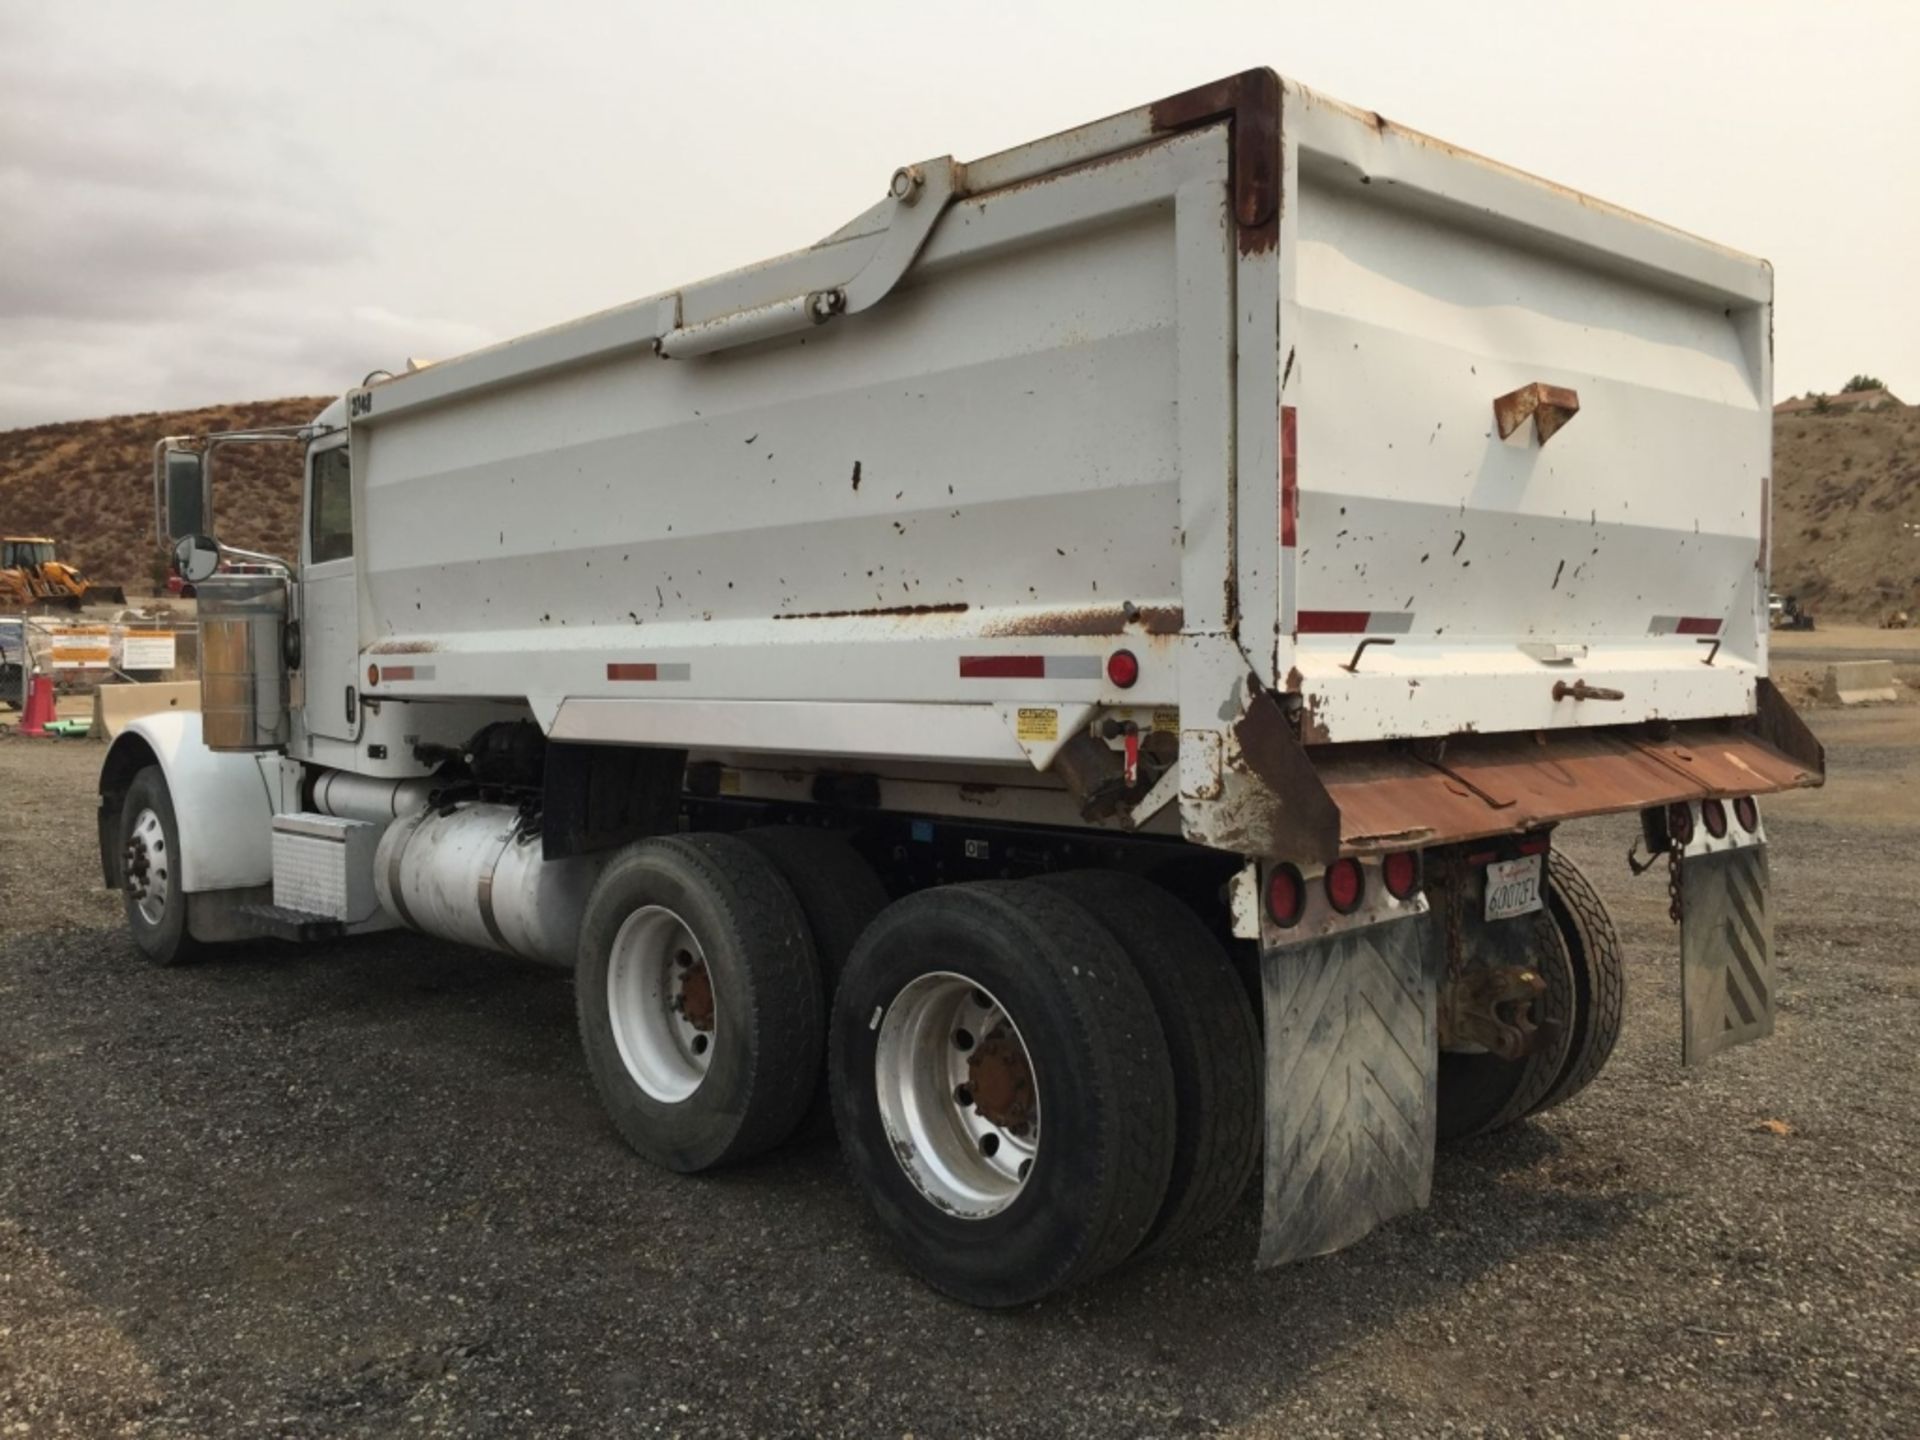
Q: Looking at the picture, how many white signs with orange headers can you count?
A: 2